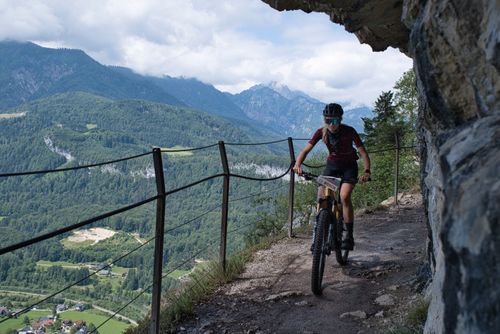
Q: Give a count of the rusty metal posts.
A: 4